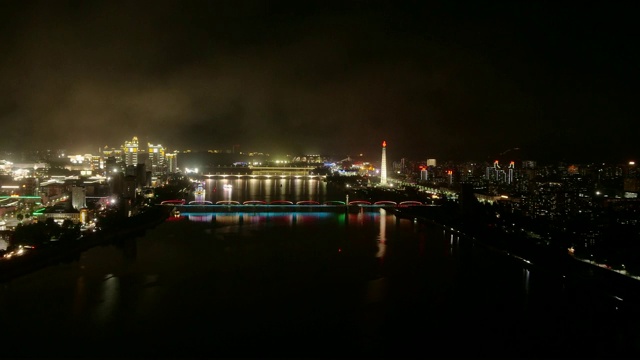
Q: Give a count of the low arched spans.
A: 10